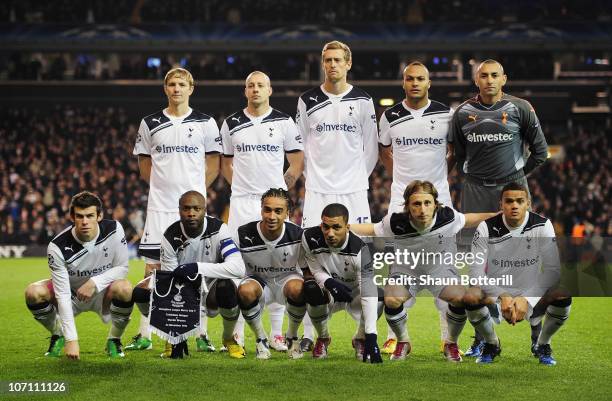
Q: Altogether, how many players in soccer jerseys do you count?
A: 11